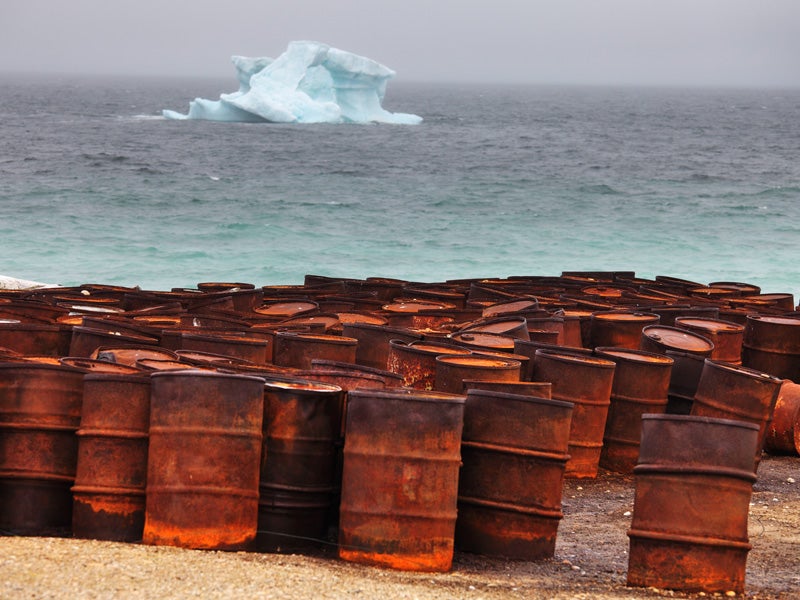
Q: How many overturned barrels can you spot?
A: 1